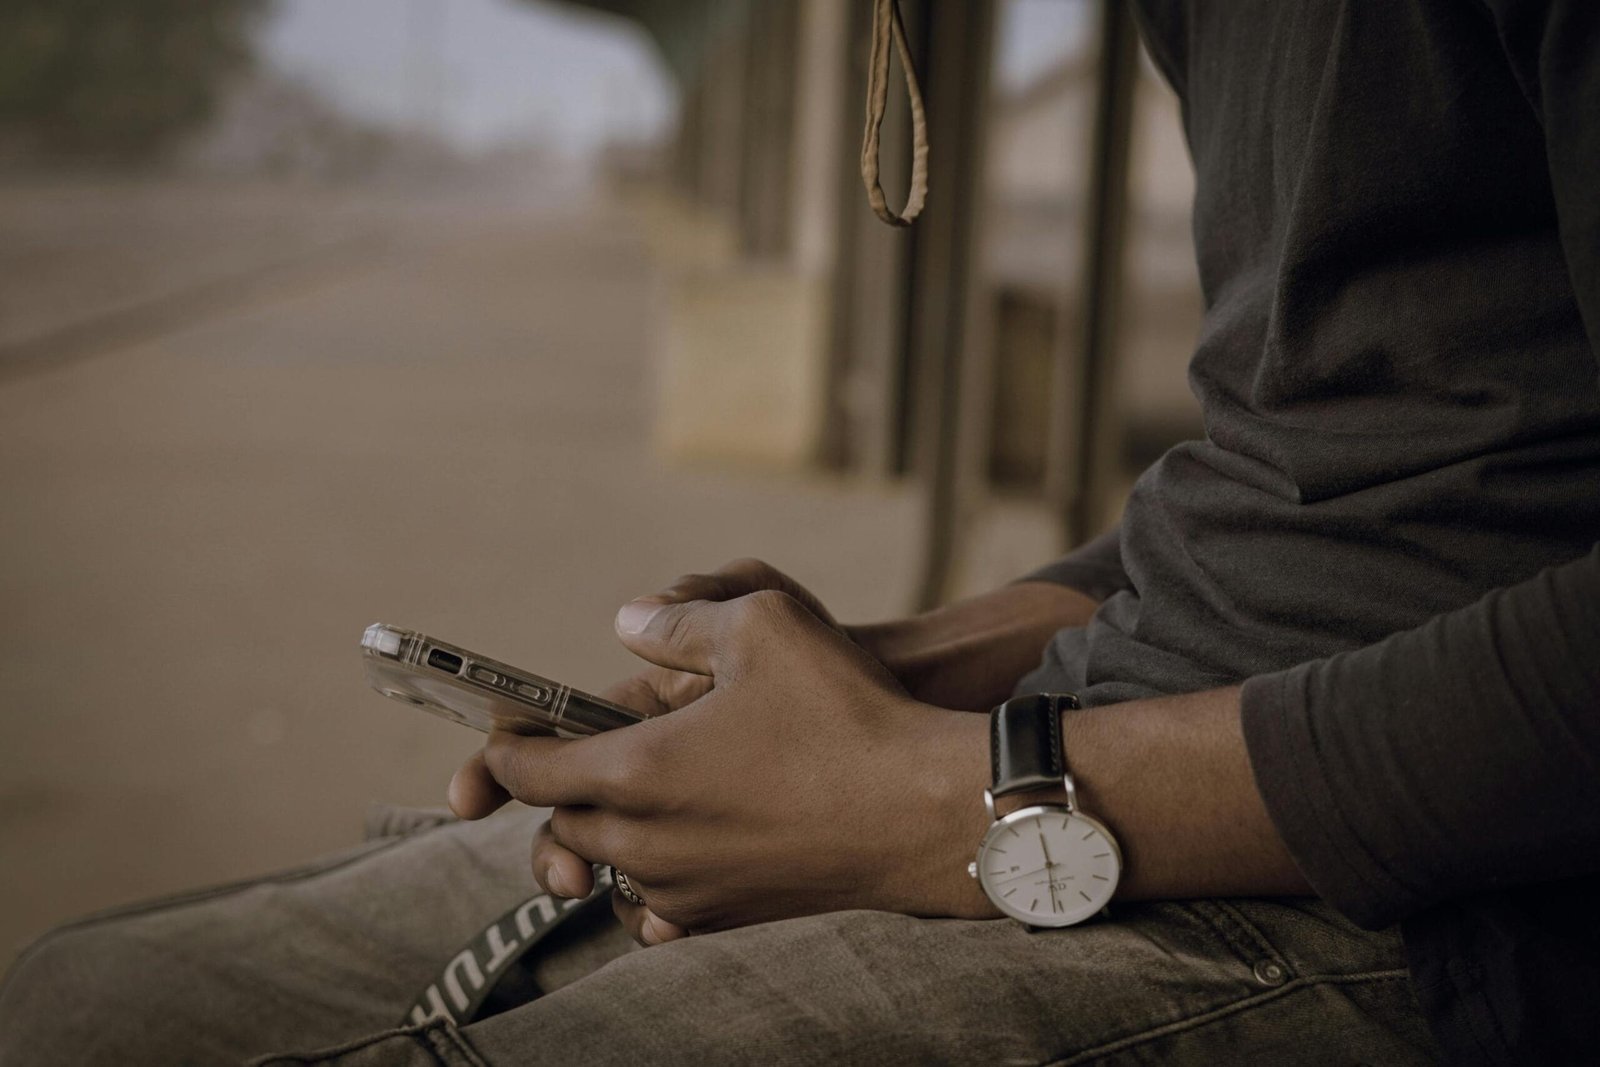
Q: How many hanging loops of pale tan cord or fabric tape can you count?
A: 1